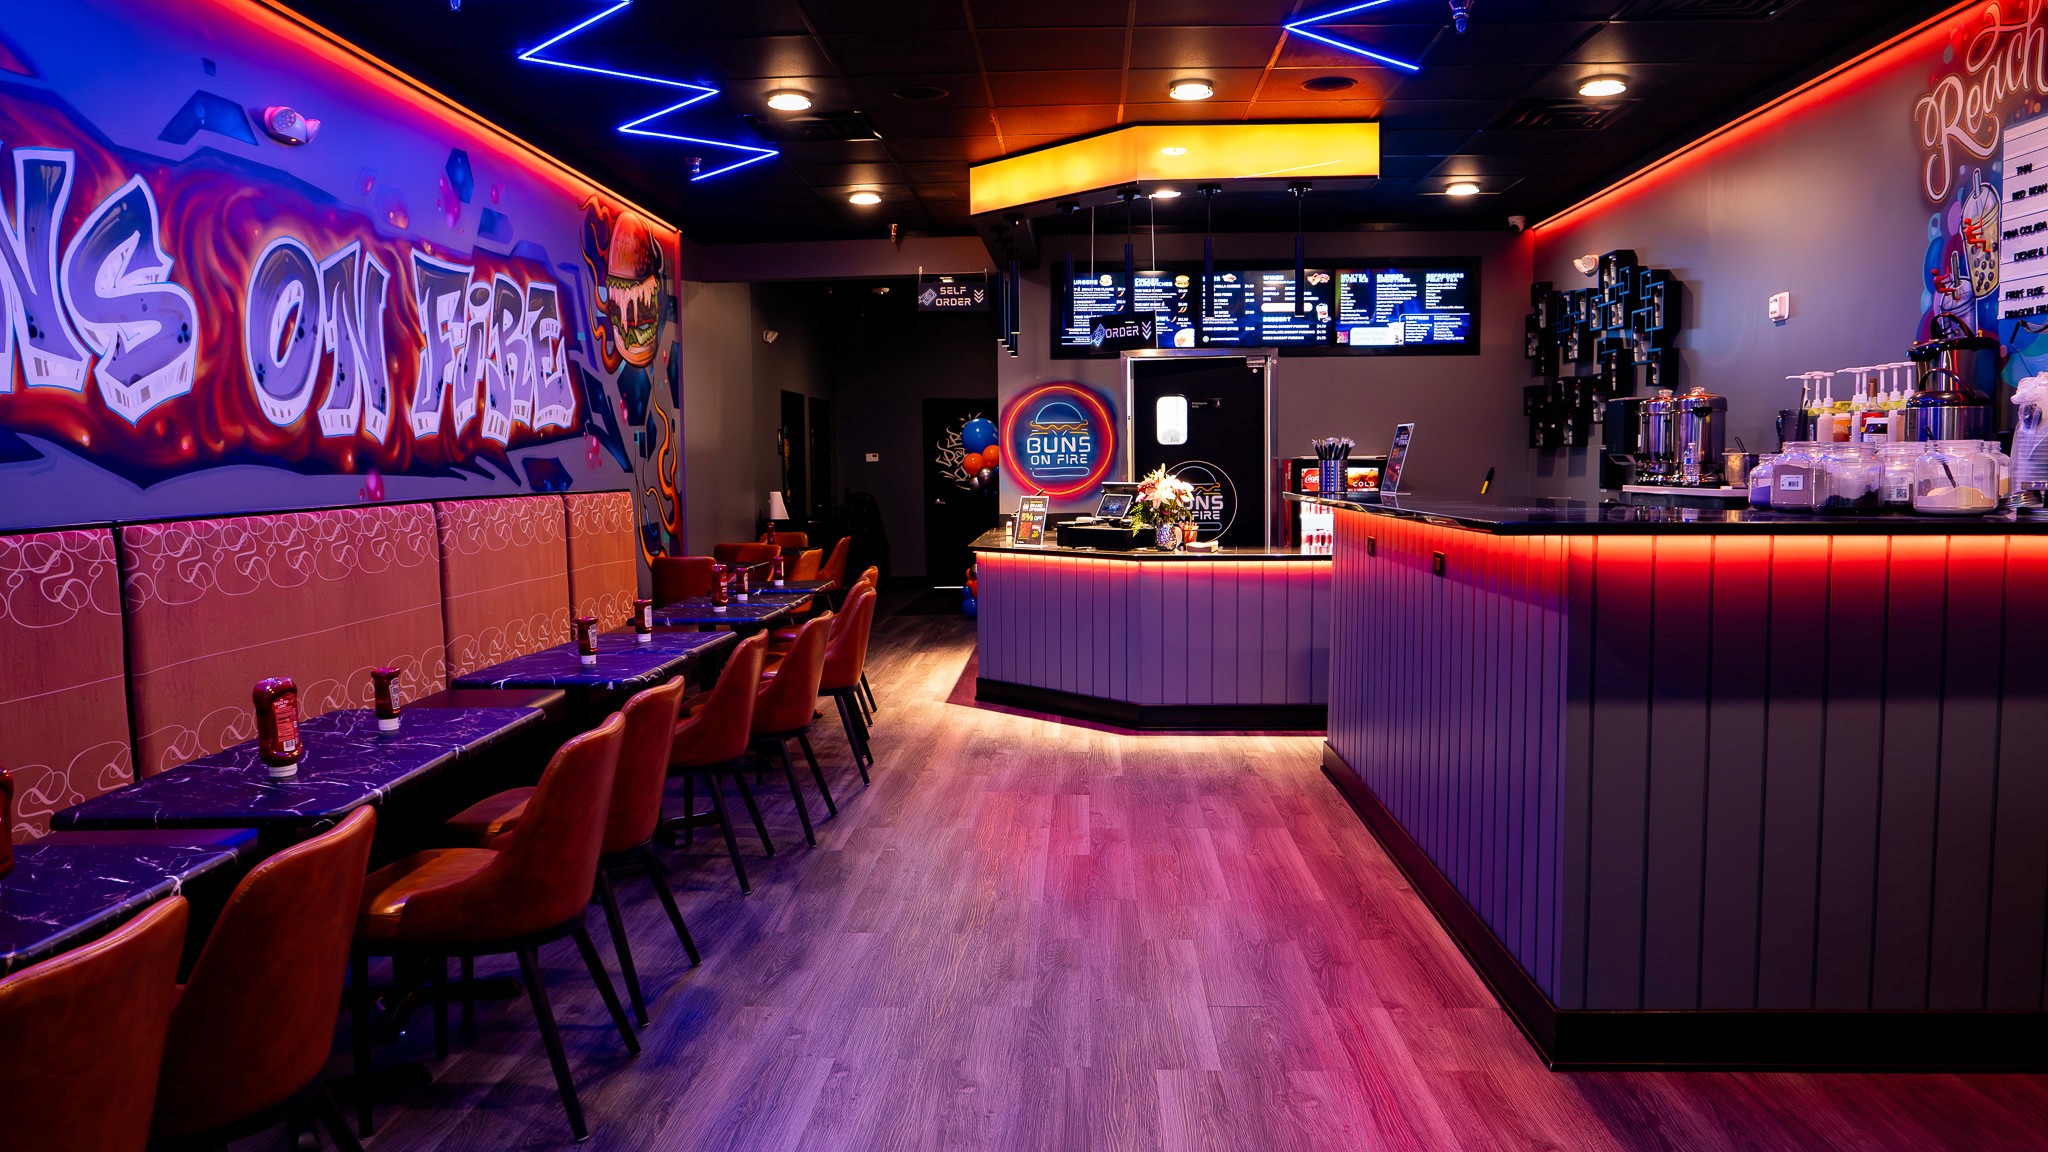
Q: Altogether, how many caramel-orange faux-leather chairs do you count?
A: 14